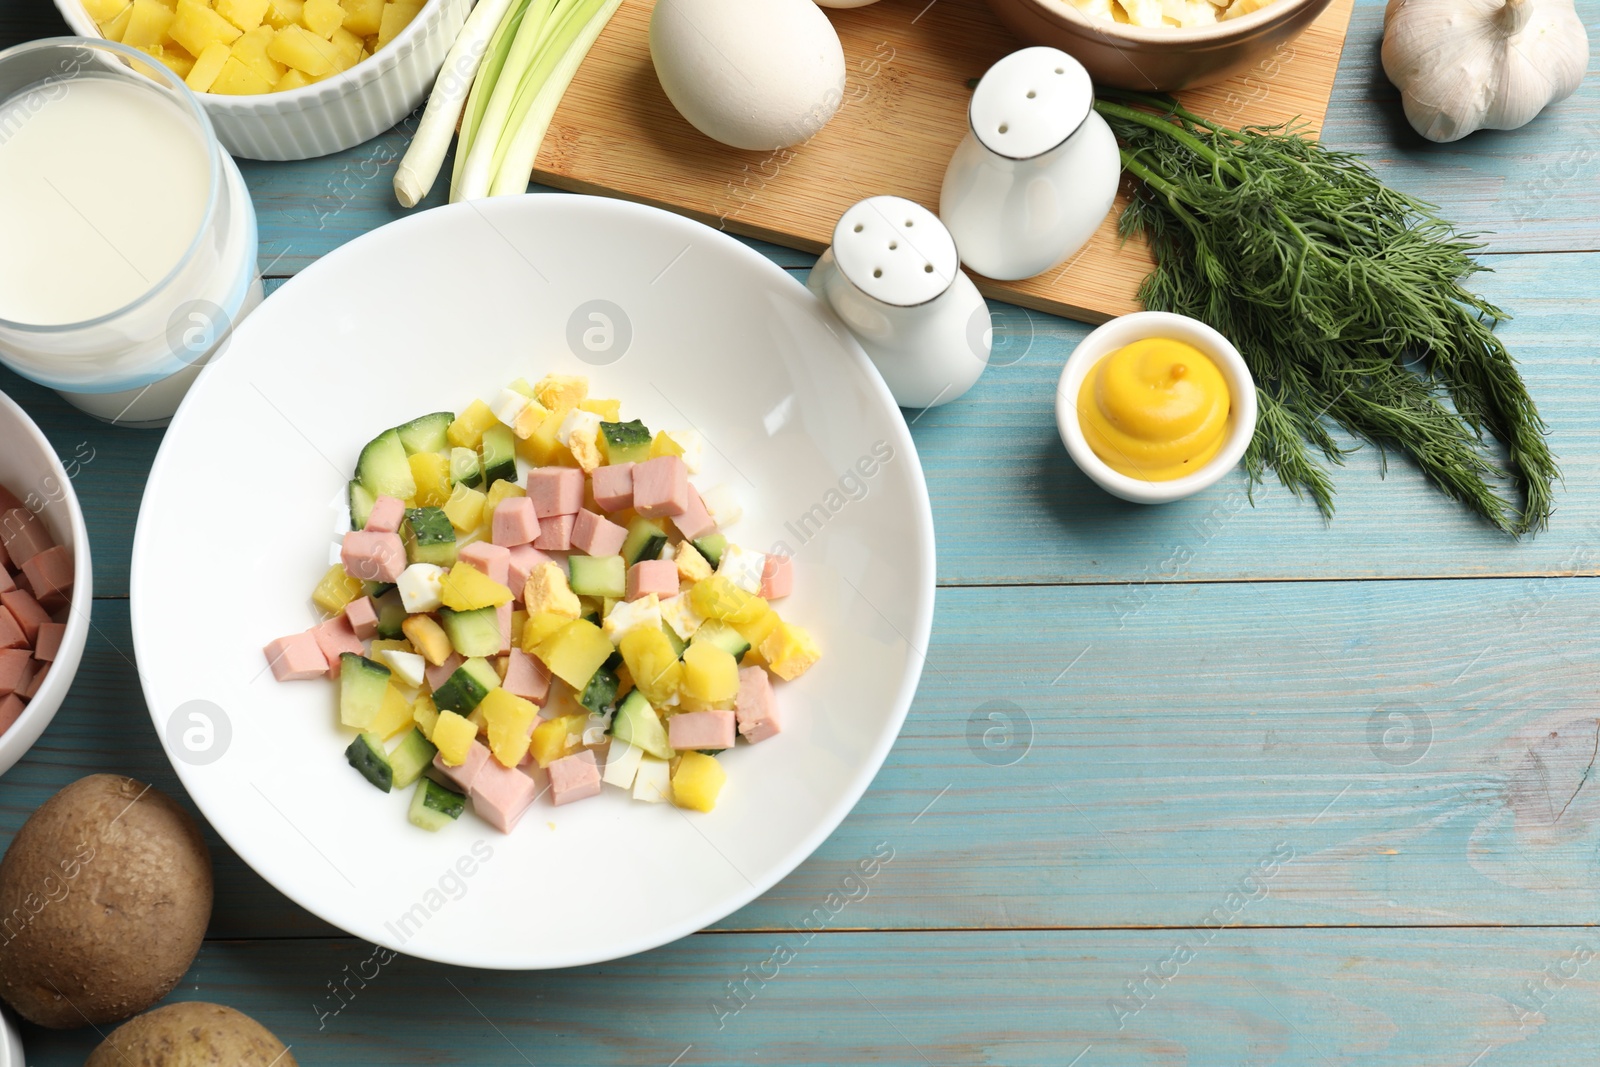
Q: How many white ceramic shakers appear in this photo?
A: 2